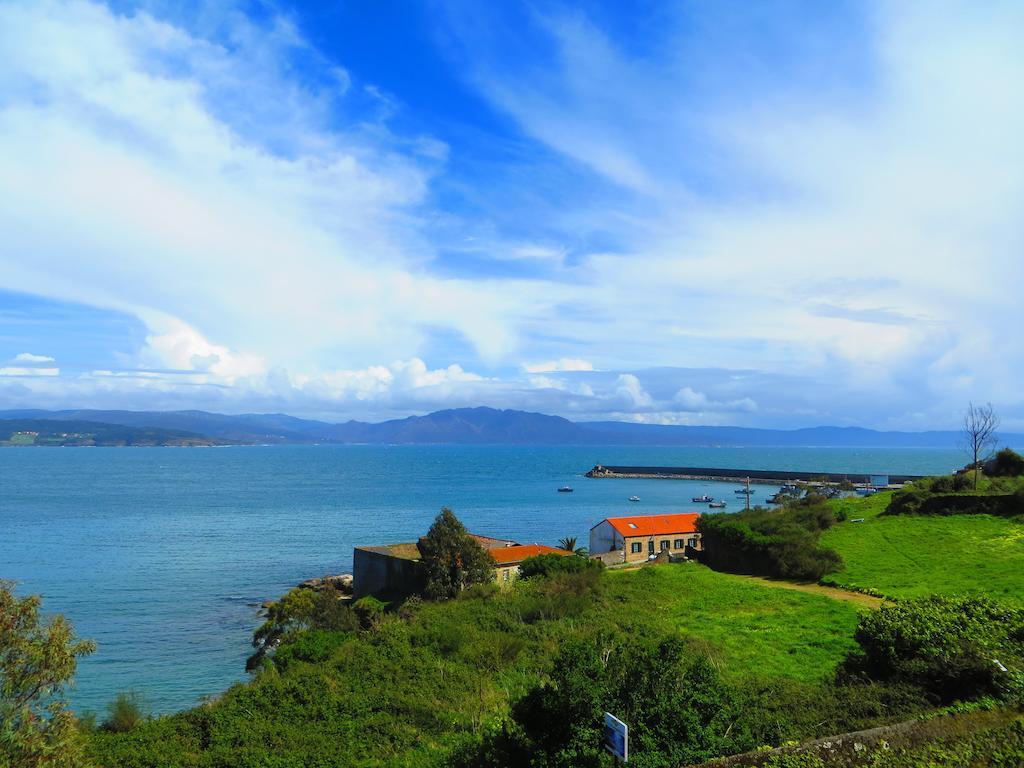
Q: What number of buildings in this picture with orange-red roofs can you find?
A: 2